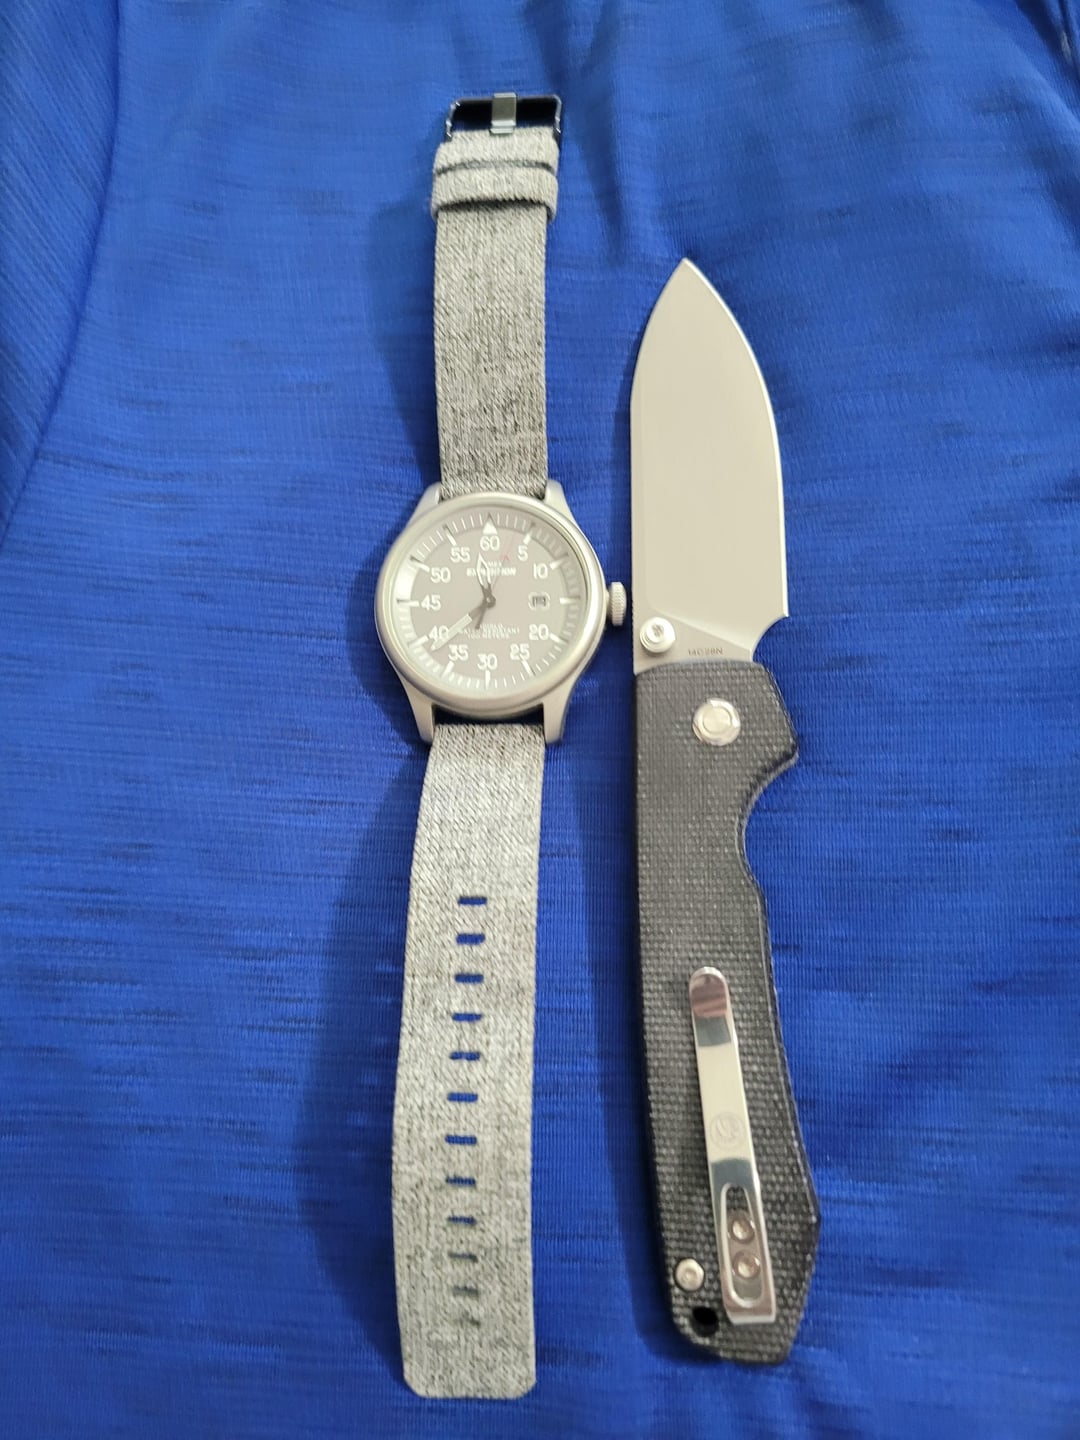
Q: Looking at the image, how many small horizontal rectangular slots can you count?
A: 12